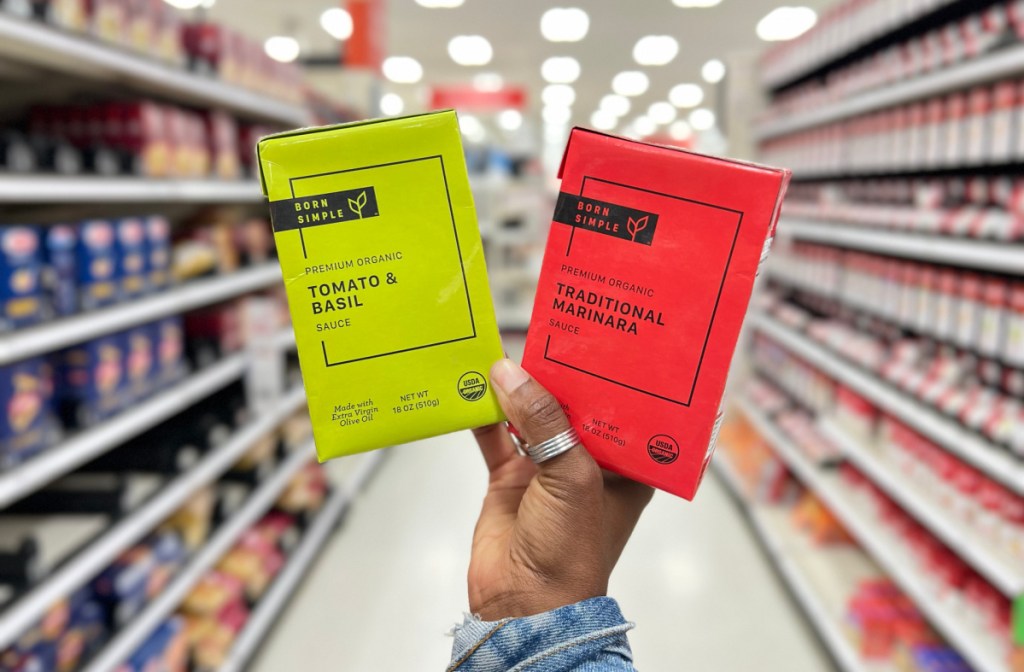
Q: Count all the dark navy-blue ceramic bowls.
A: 0